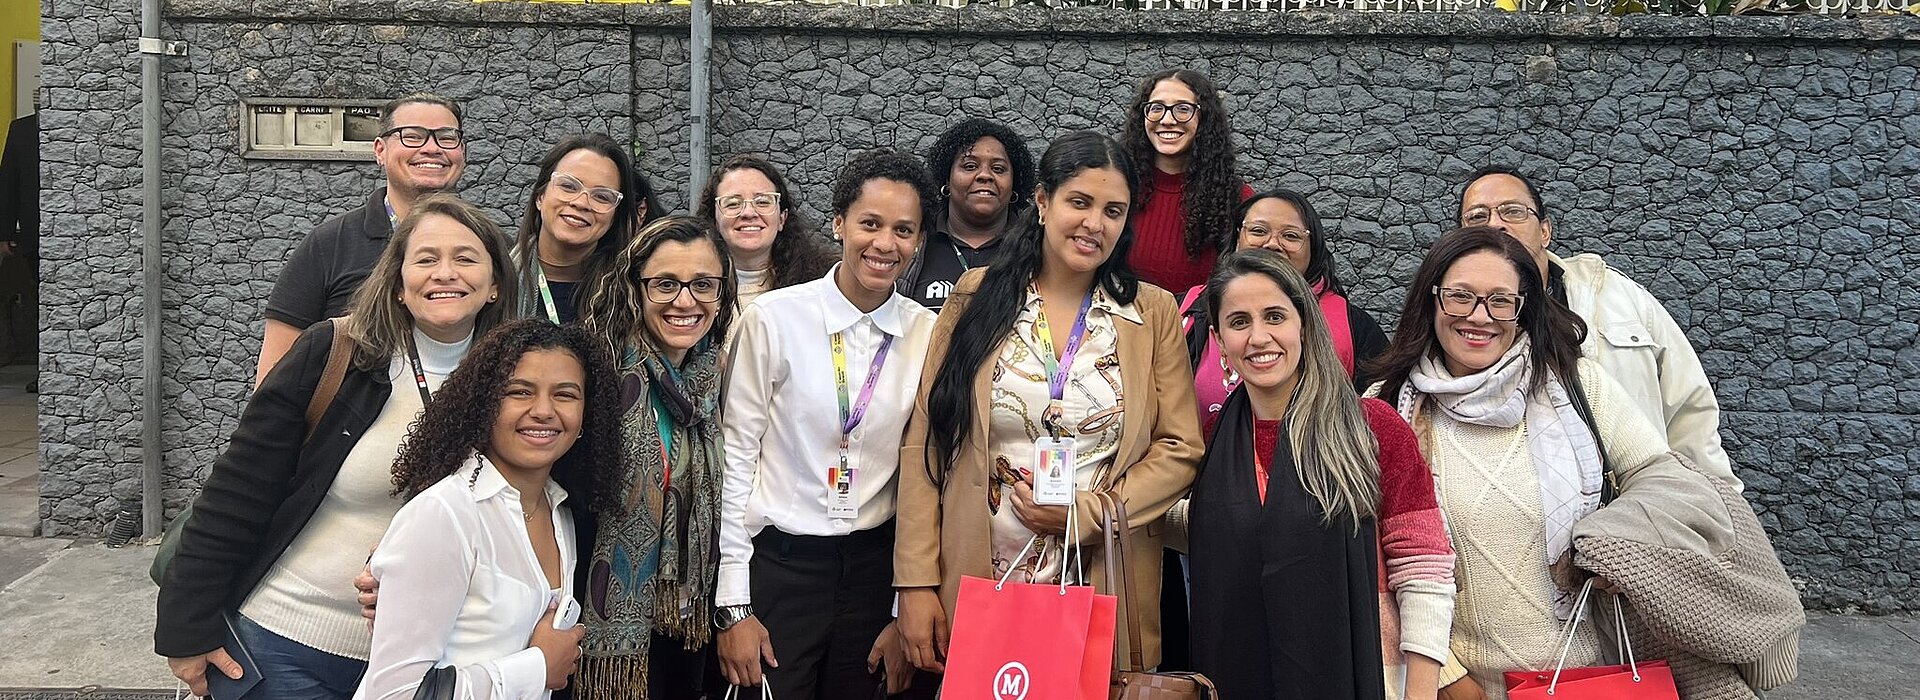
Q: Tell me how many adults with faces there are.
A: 14